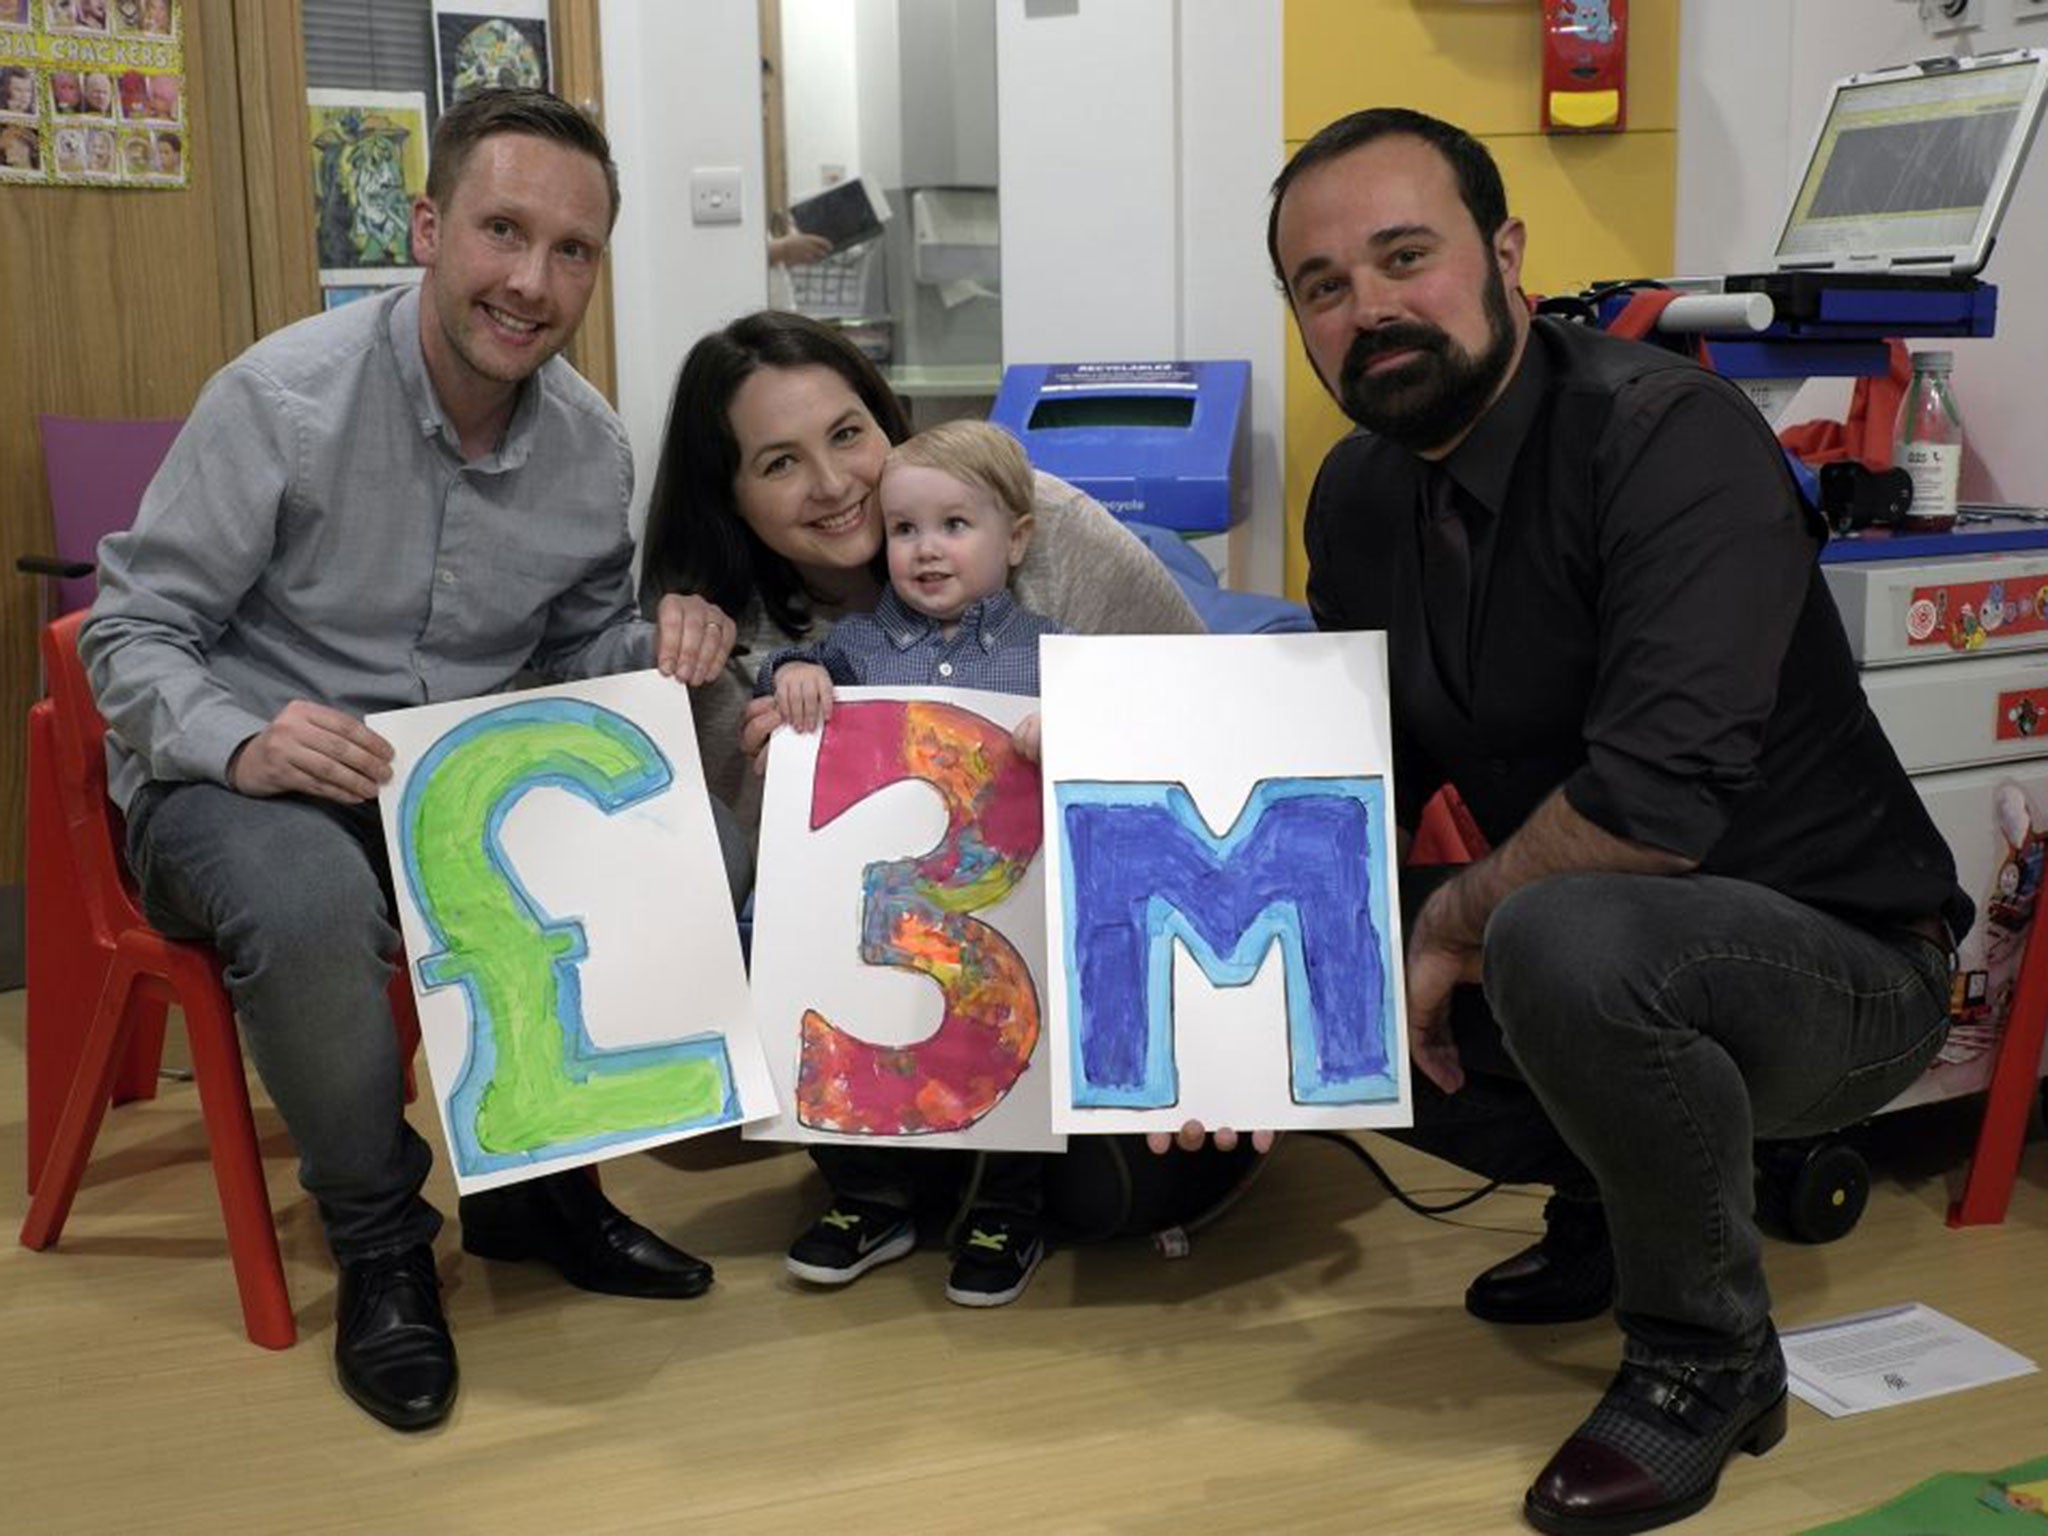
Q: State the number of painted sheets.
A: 3